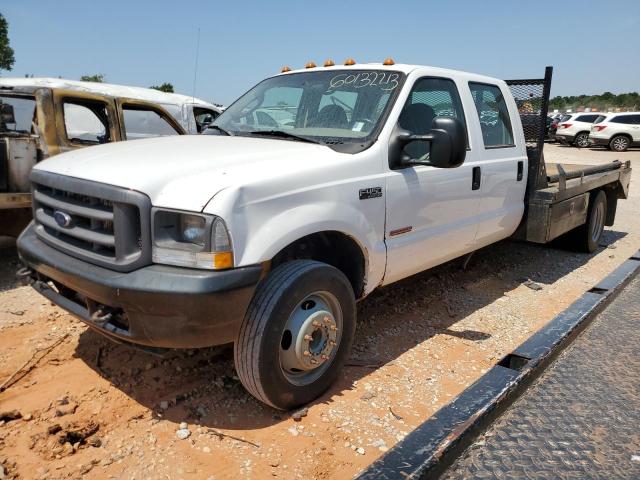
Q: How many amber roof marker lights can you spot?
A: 5